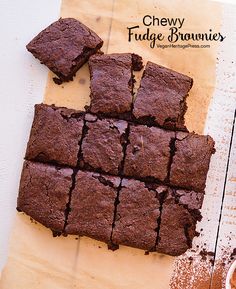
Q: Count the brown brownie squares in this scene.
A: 11